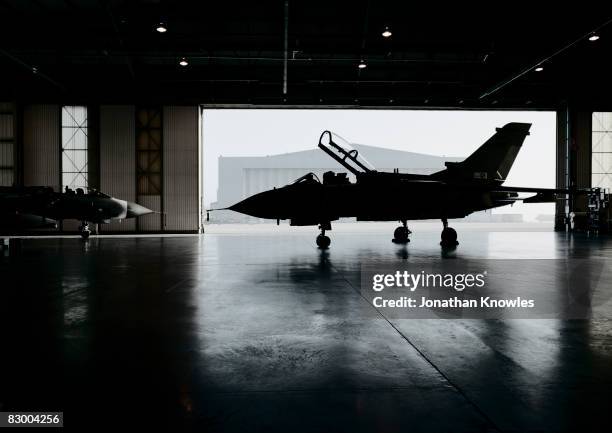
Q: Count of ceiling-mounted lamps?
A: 6